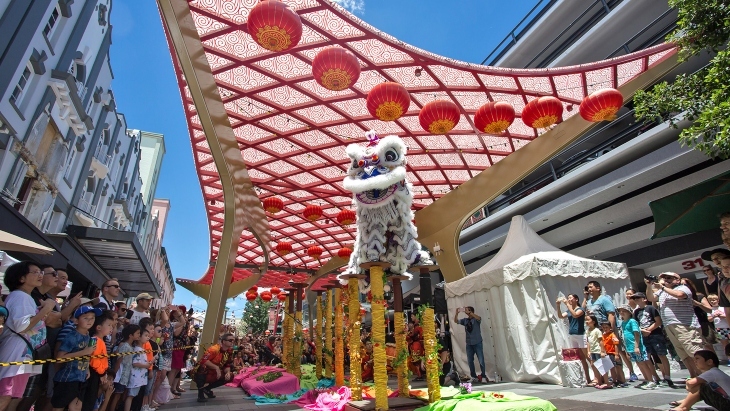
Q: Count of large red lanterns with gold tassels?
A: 7